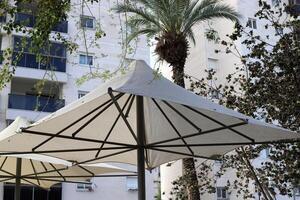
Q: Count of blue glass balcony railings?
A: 3